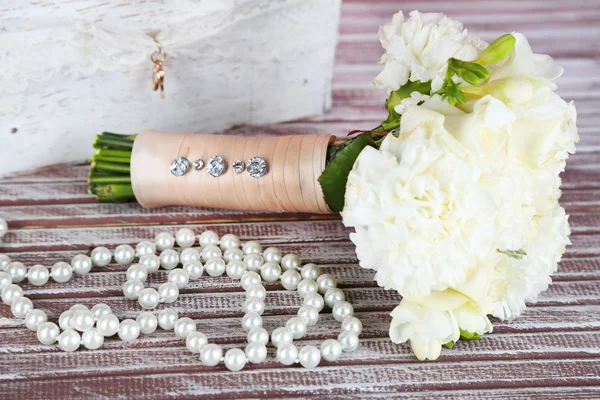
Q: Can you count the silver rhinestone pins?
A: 5